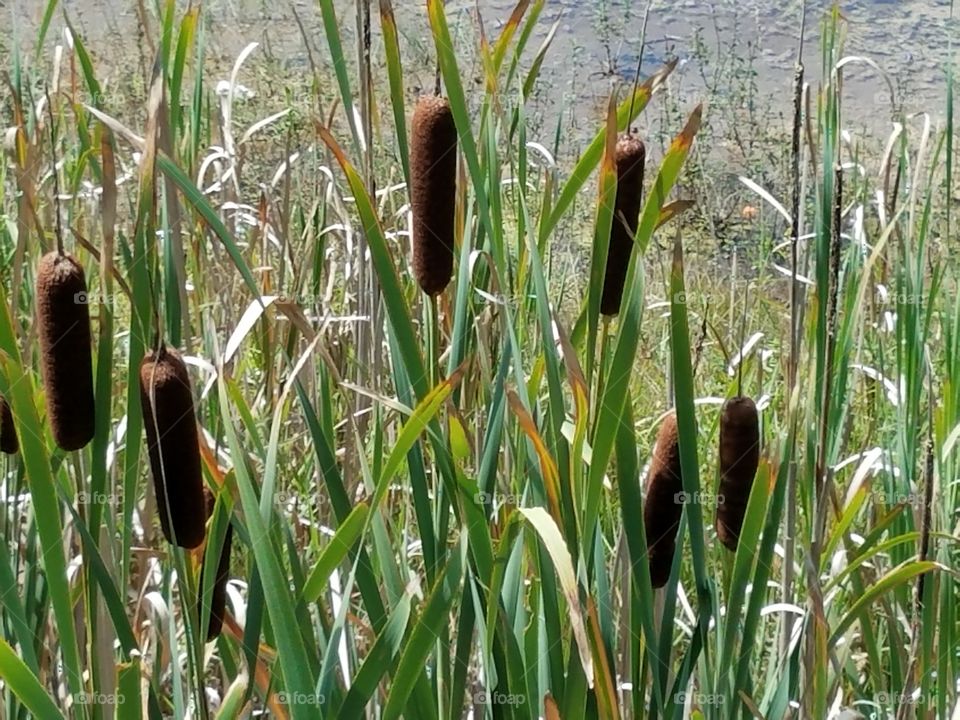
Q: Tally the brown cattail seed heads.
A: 8